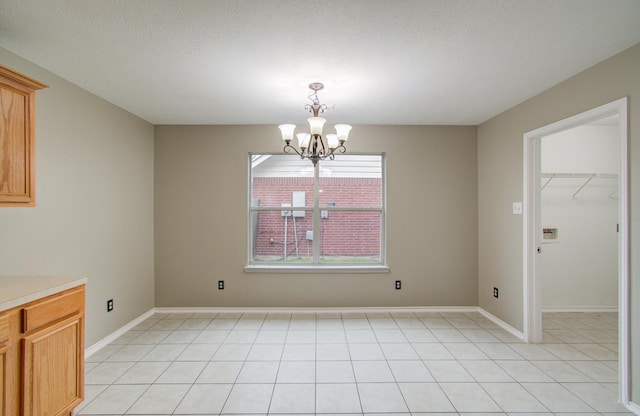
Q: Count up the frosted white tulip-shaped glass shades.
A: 5